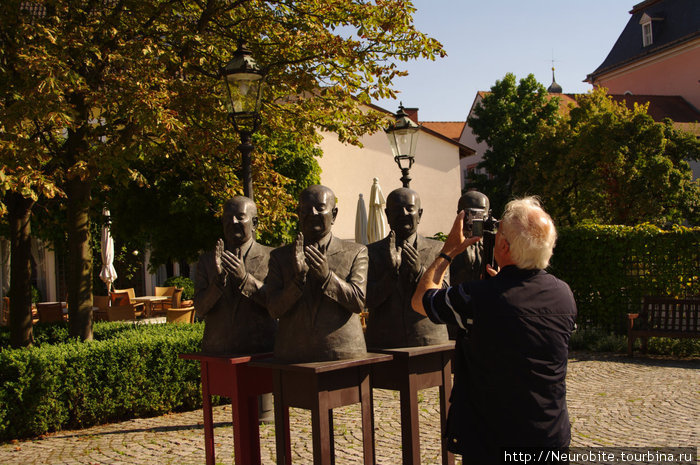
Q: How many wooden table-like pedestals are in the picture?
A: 3